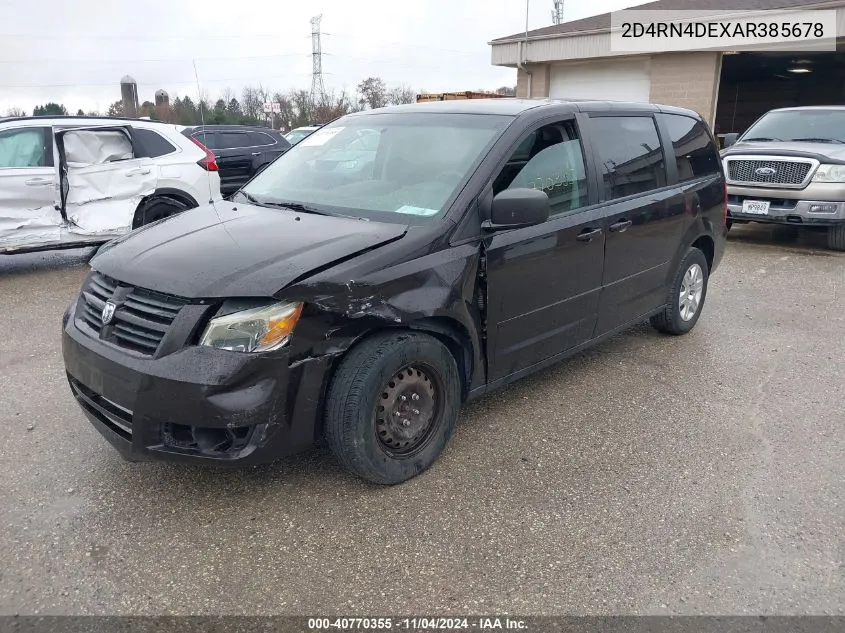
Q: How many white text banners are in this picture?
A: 1